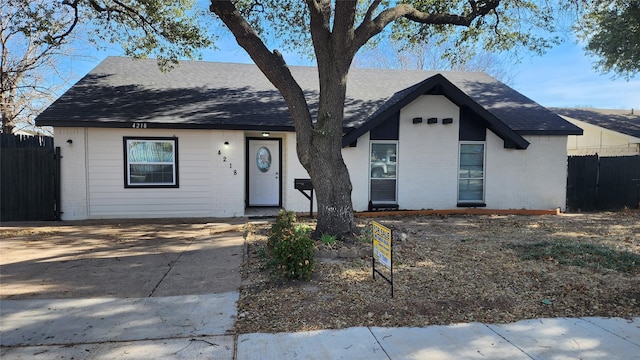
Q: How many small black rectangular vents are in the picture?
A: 3